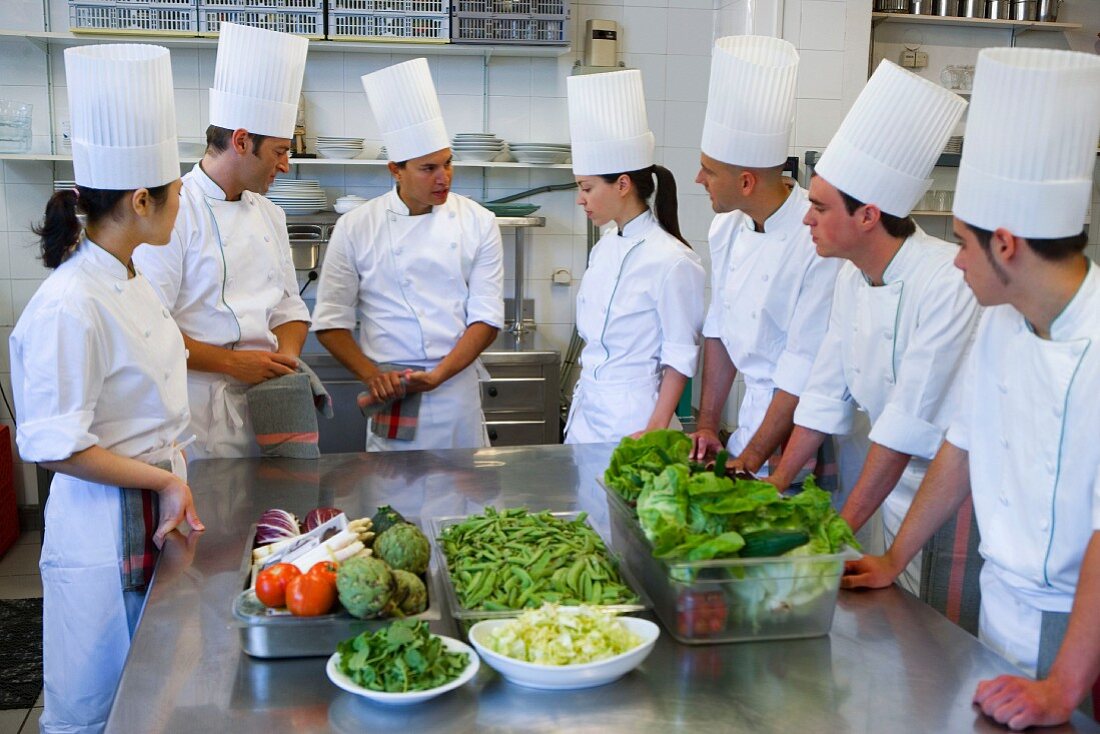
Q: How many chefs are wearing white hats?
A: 7